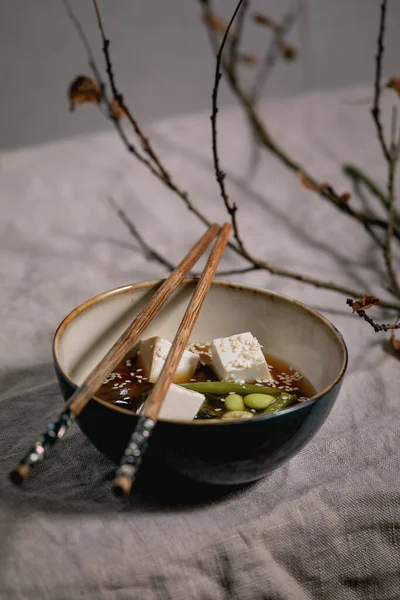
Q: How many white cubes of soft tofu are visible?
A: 3